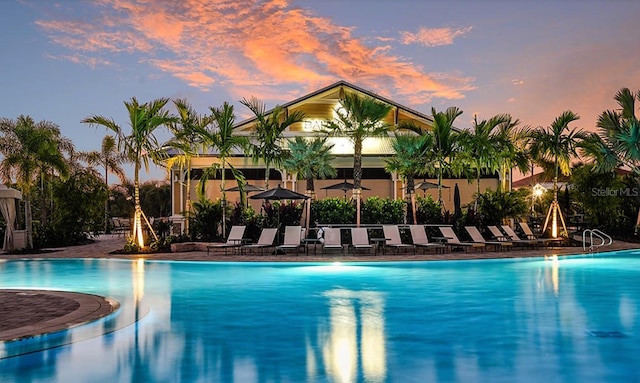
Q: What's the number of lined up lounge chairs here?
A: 12